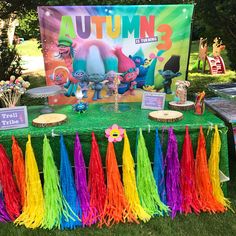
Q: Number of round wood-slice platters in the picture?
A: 3